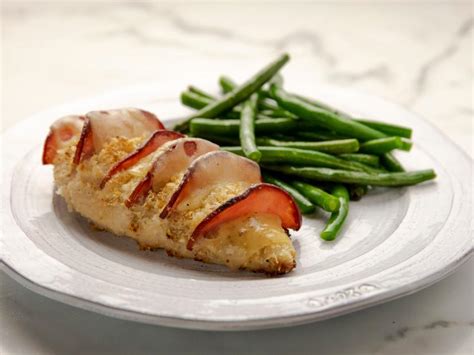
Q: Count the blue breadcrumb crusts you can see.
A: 0